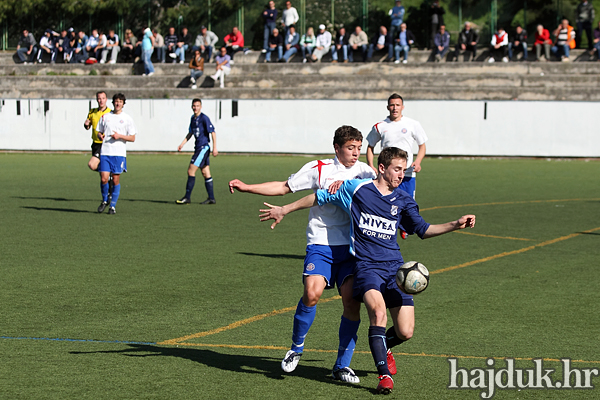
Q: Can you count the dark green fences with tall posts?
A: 1